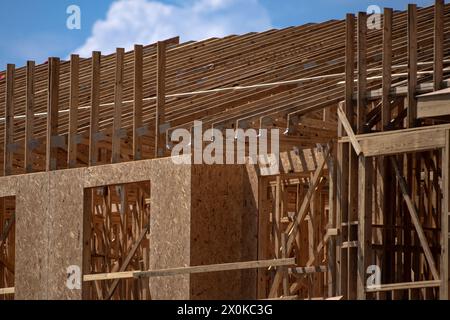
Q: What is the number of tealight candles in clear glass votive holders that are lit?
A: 0